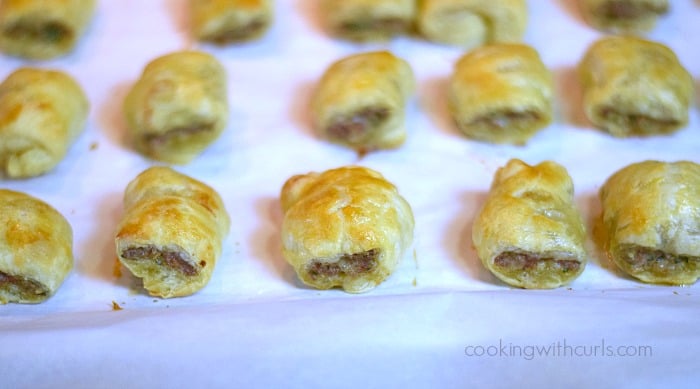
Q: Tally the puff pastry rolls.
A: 15